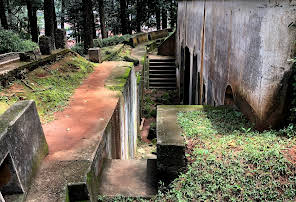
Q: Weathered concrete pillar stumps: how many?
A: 3